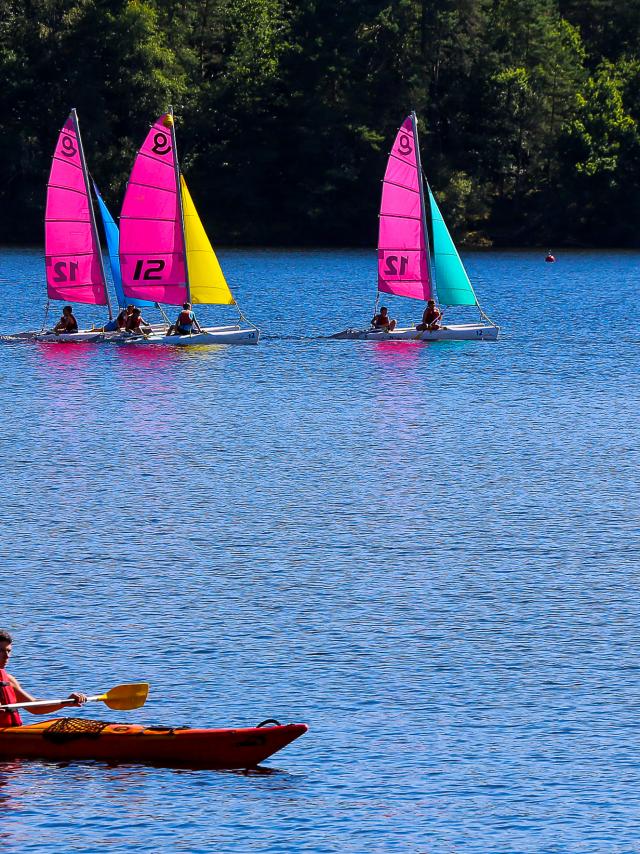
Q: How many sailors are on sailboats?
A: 6